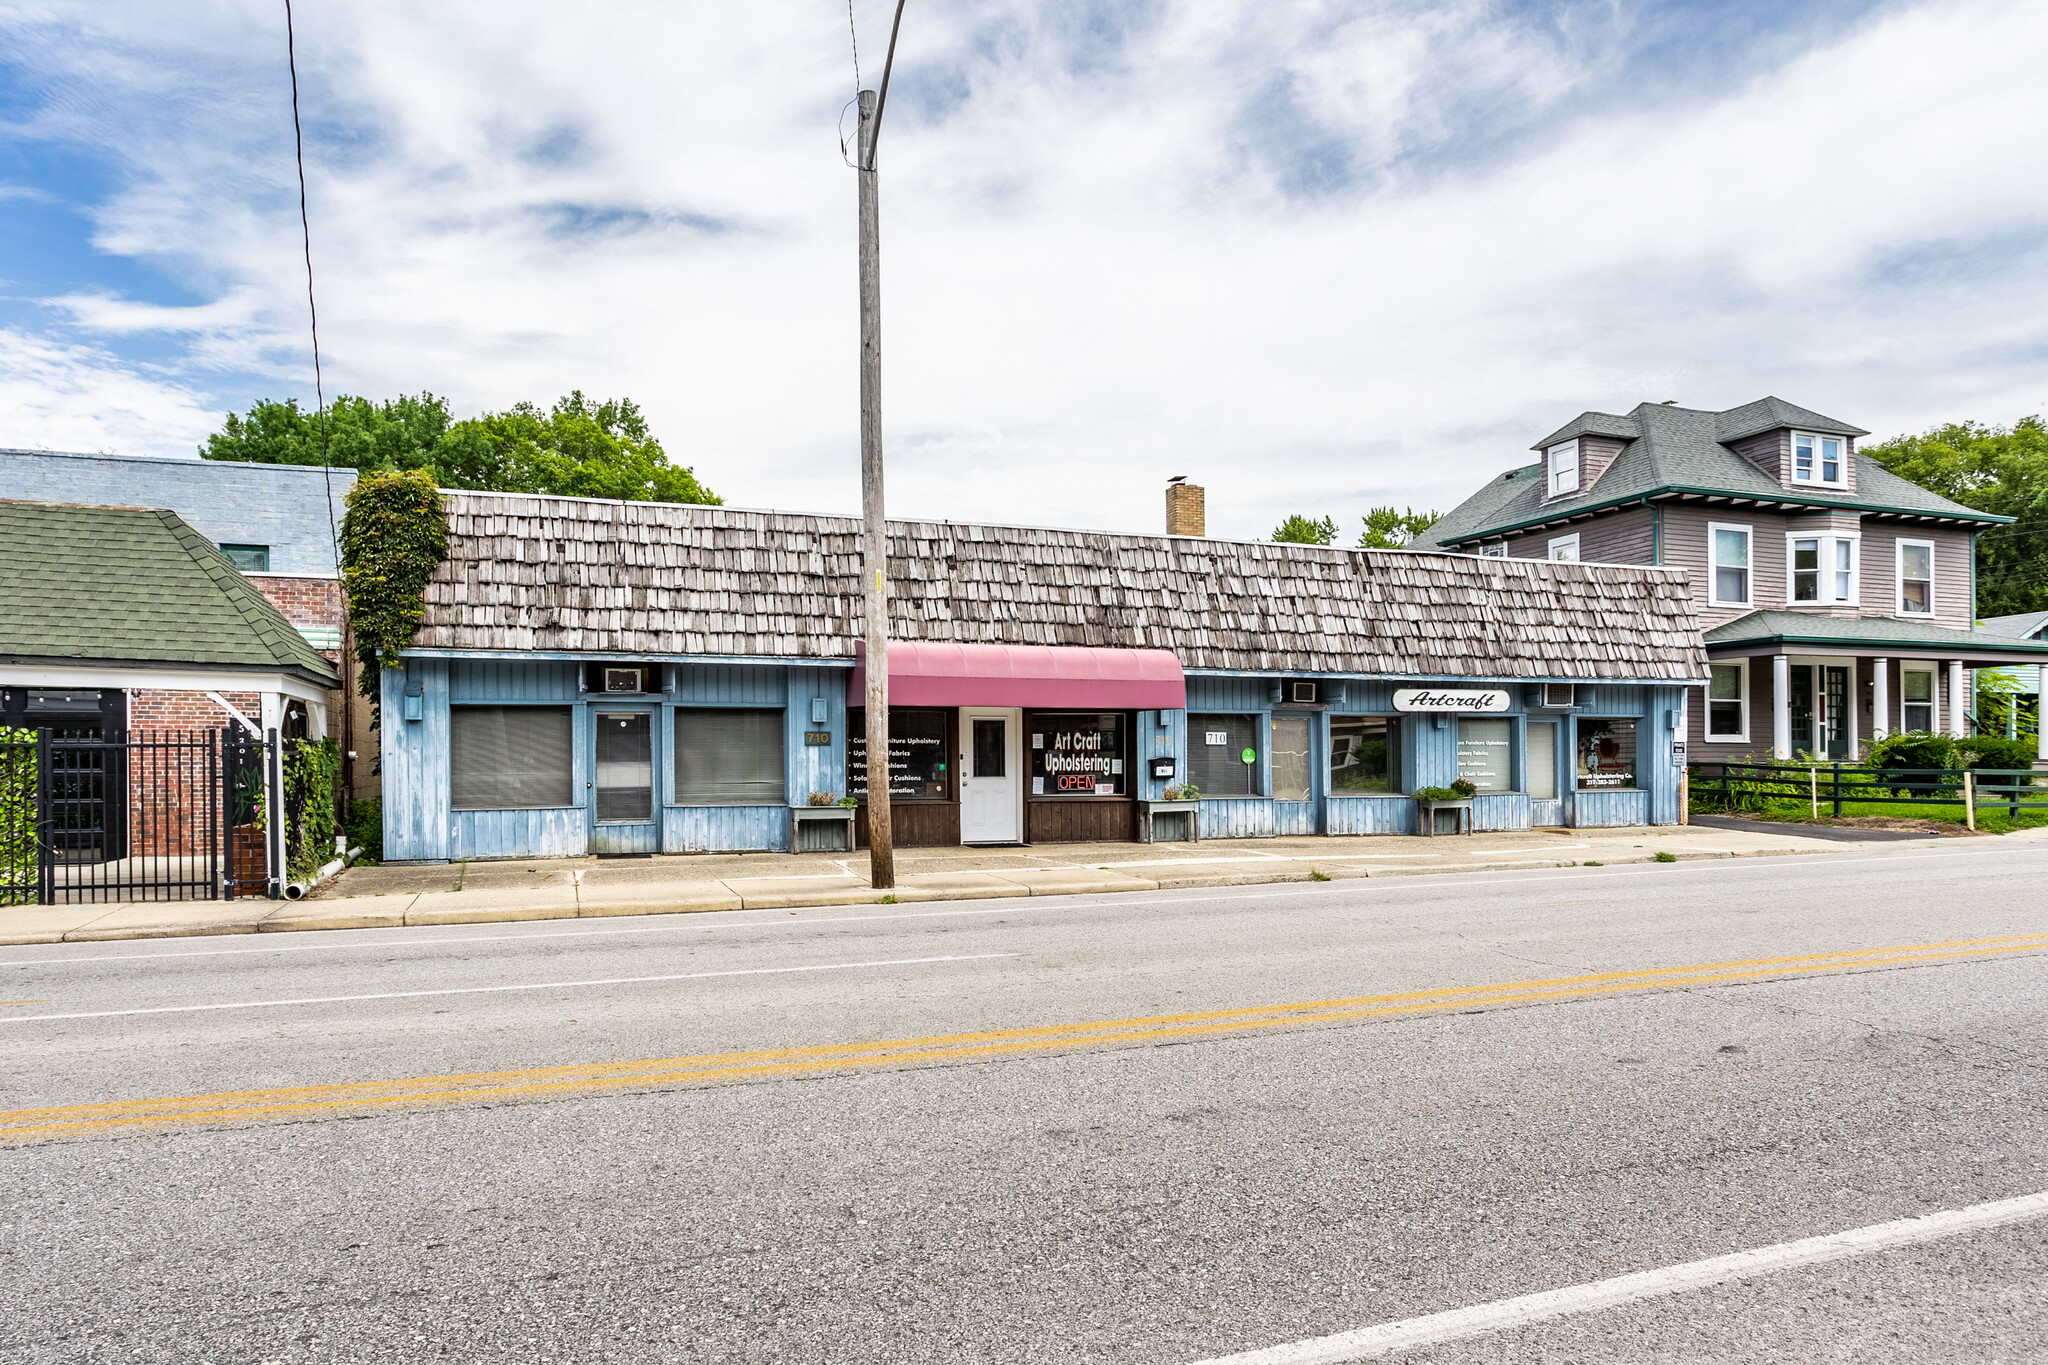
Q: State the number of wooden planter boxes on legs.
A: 3